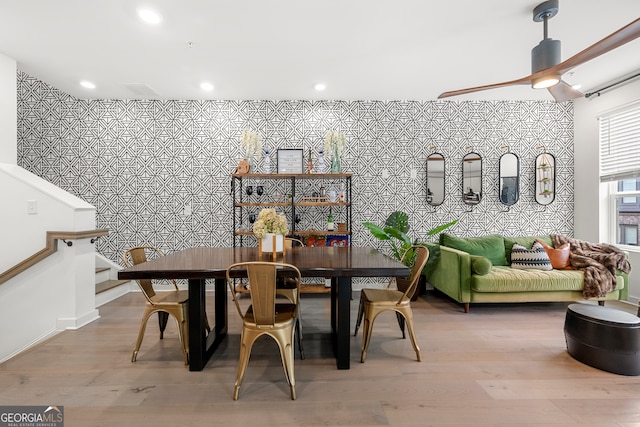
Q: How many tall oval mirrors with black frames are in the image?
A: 4